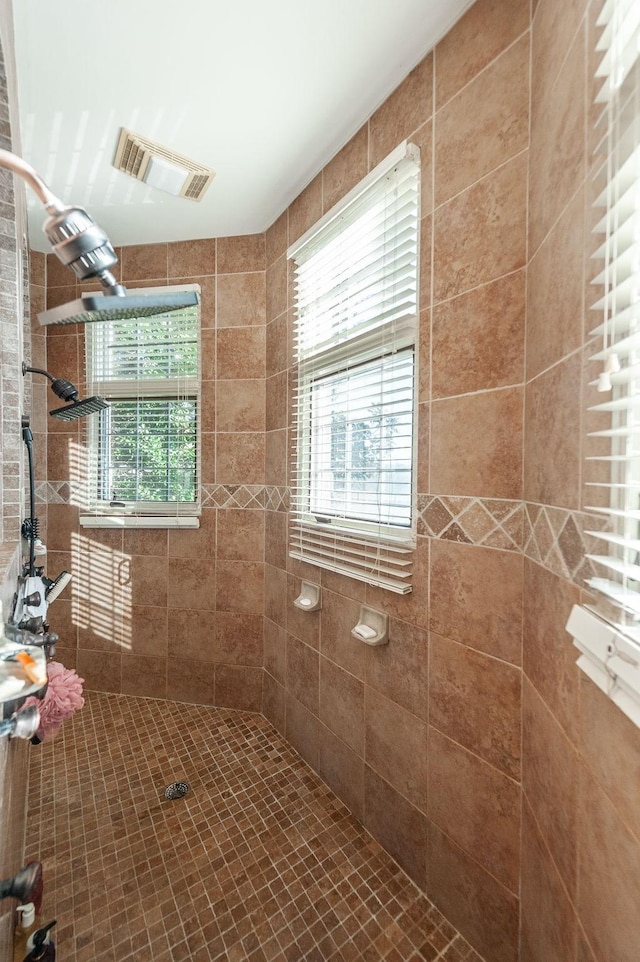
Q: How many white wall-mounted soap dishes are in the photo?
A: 2